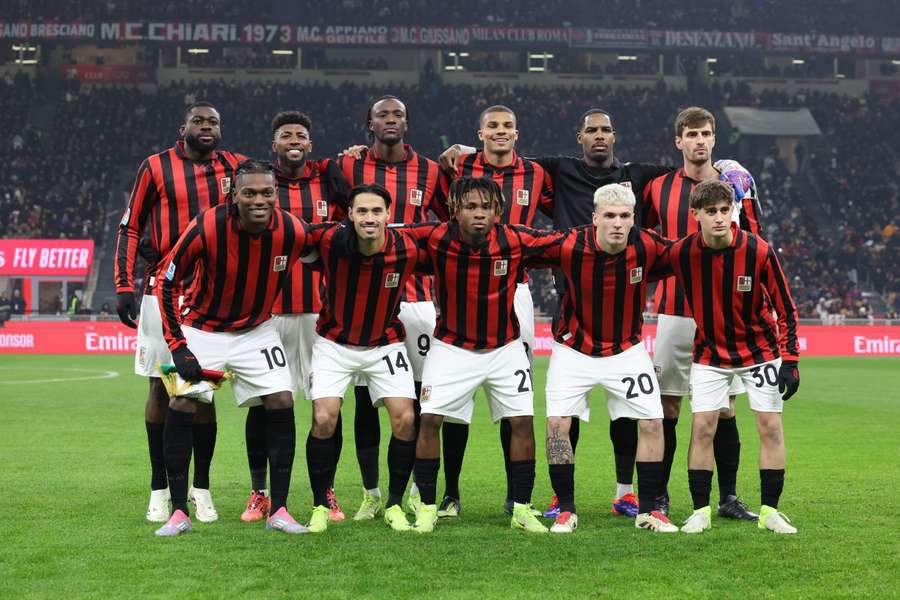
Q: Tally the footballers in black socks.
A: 11